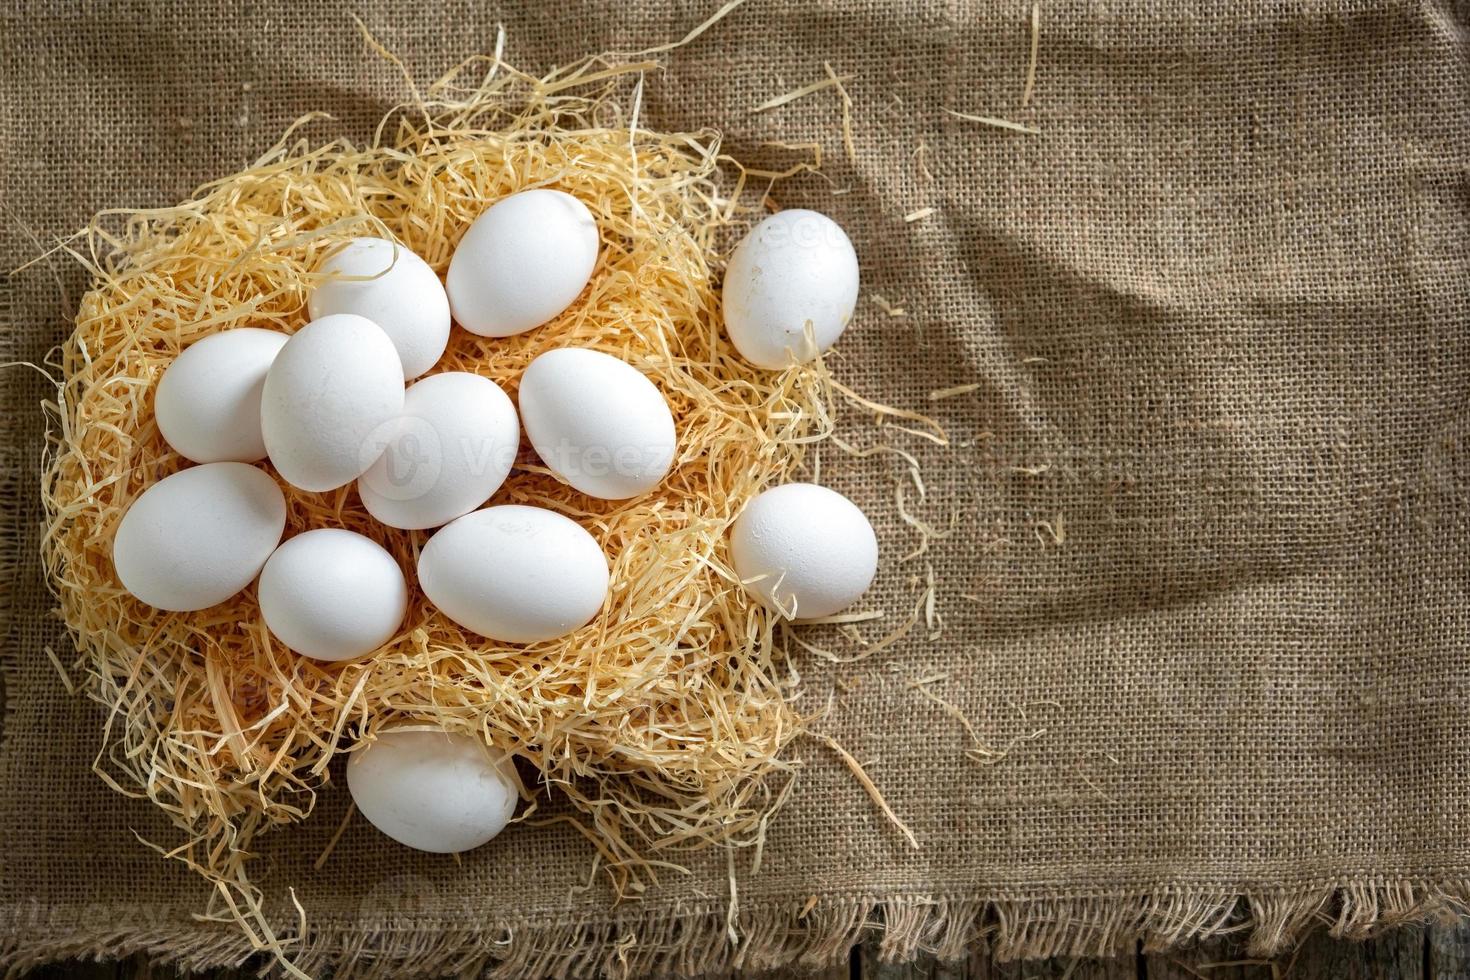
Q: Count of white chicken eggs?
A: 12